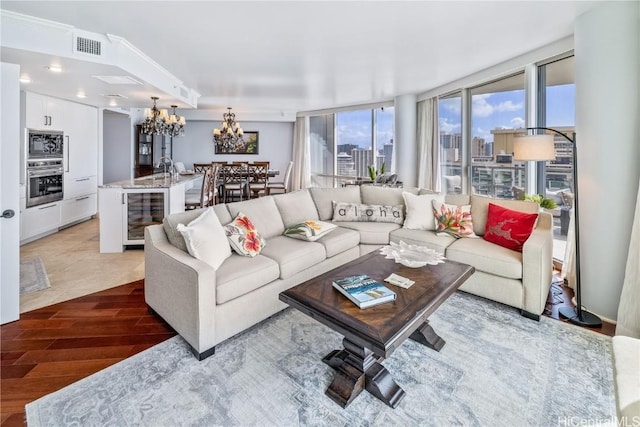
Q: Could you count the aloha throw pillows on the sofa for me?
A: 1